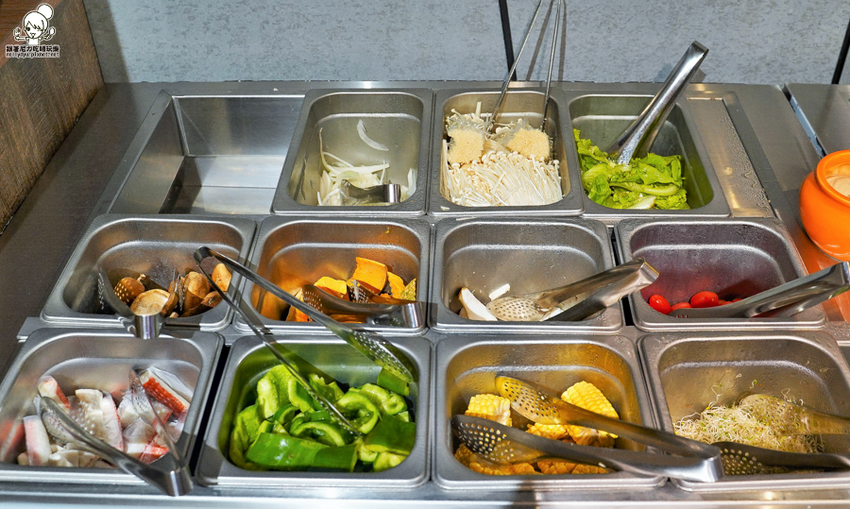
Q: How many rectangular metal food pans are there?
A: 11